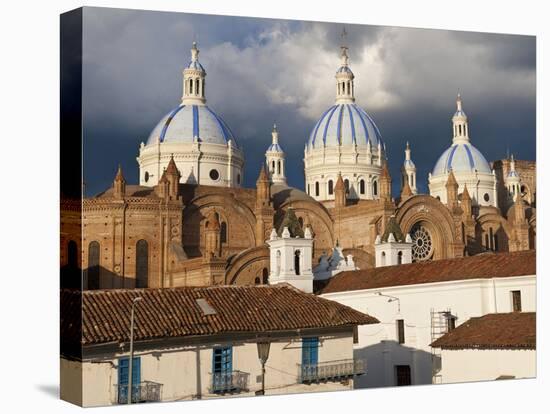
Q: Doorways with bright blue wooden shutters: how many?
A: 3